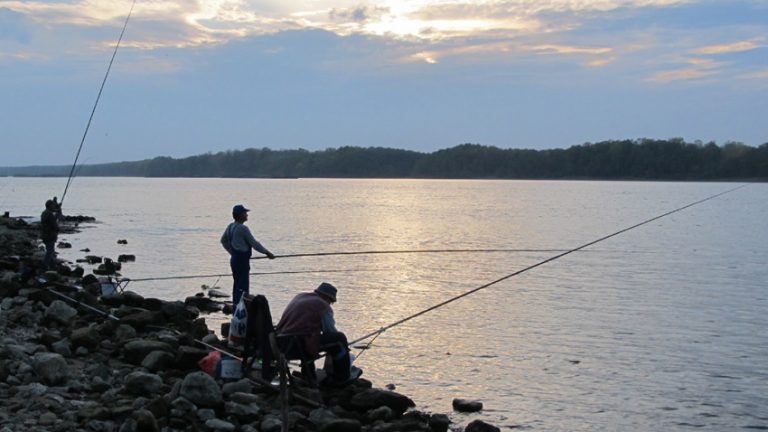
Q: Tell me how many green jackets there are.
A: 1